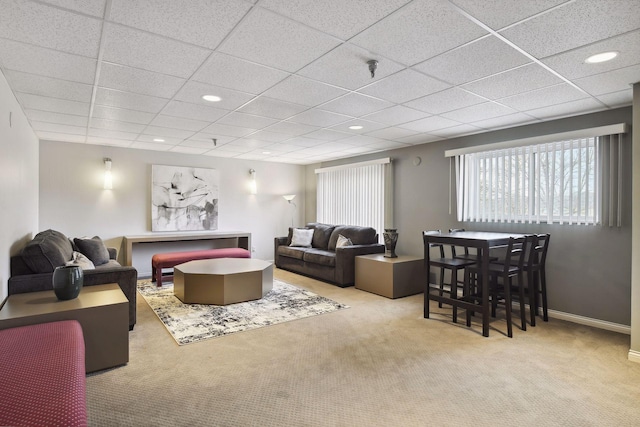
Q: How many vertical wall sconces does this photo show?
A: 2